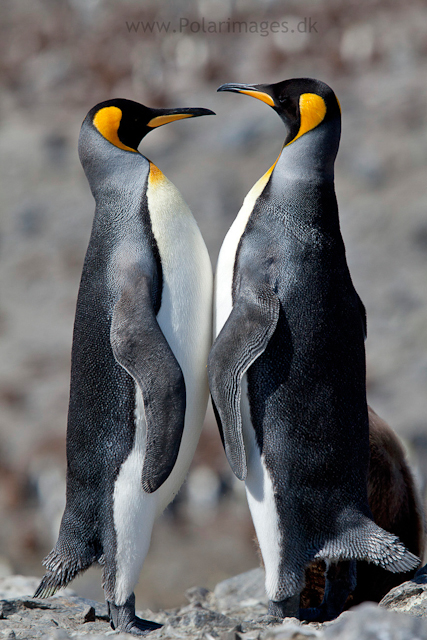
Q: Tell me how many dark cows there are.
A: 0